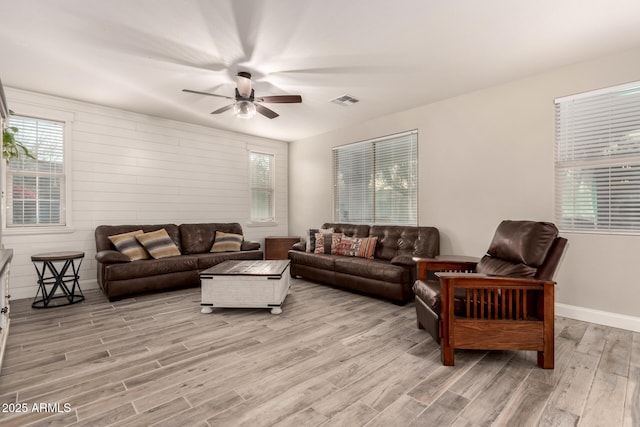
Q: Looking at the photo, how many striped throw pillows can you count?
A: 3